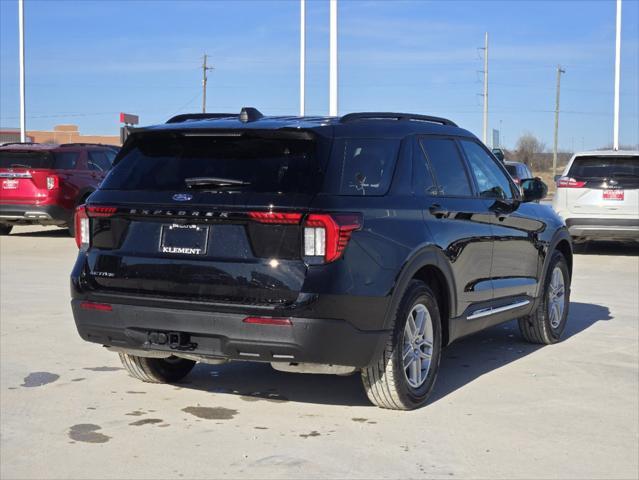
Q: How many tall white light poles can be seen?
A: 4